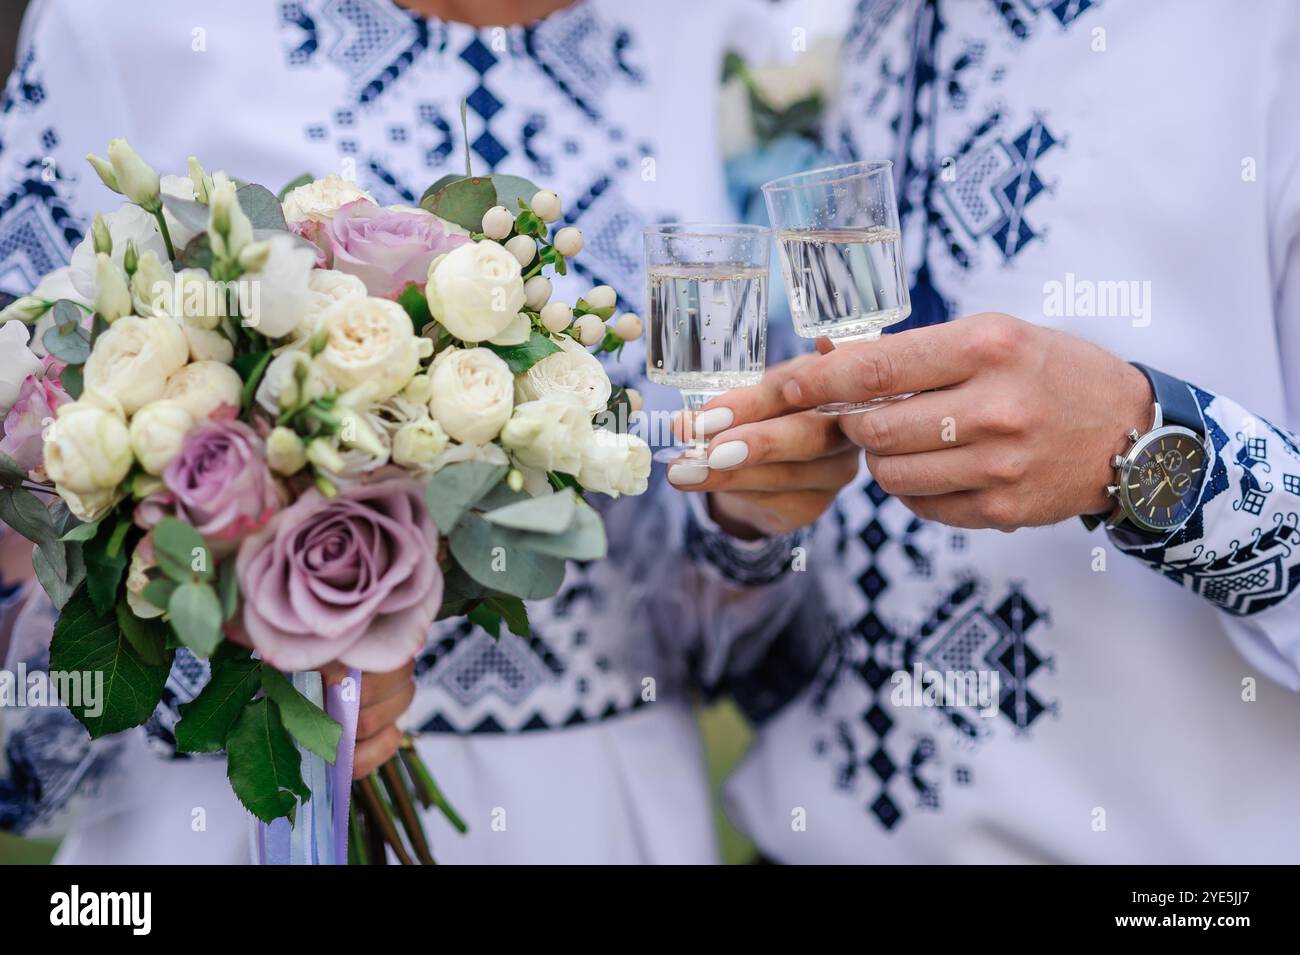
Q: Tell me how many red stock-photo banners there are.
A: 0